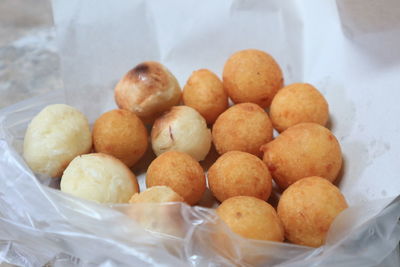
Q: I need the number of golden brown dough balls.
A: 10